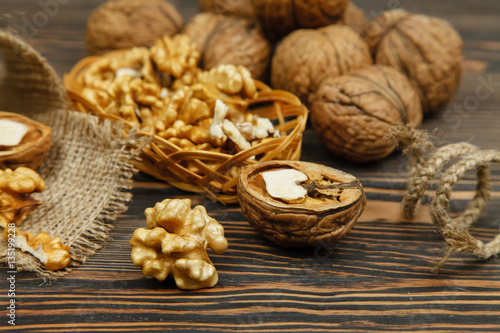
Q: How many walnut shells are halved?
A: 2